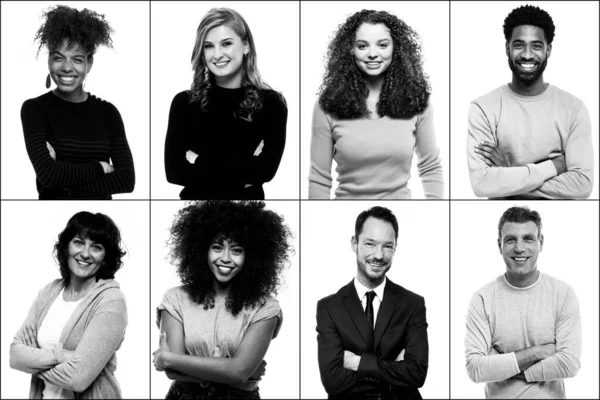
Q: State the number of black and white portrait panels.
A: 8